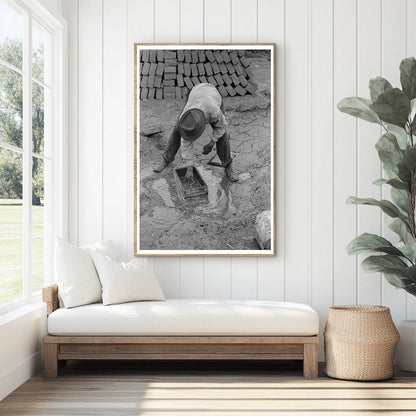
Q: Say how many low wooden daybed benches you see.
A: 1